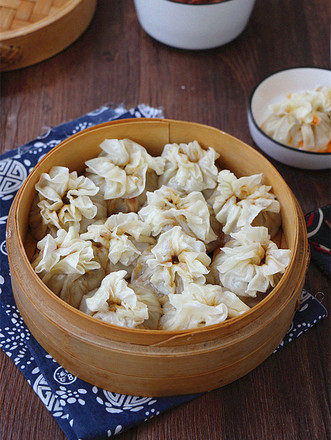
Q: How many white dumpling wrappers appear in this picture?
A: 12